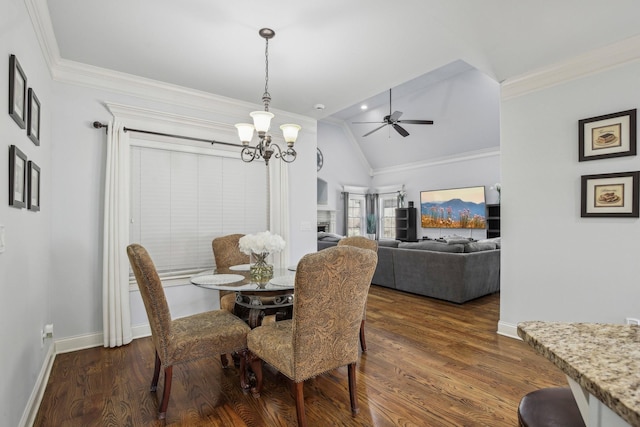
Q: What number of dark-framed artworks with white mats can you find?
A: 6